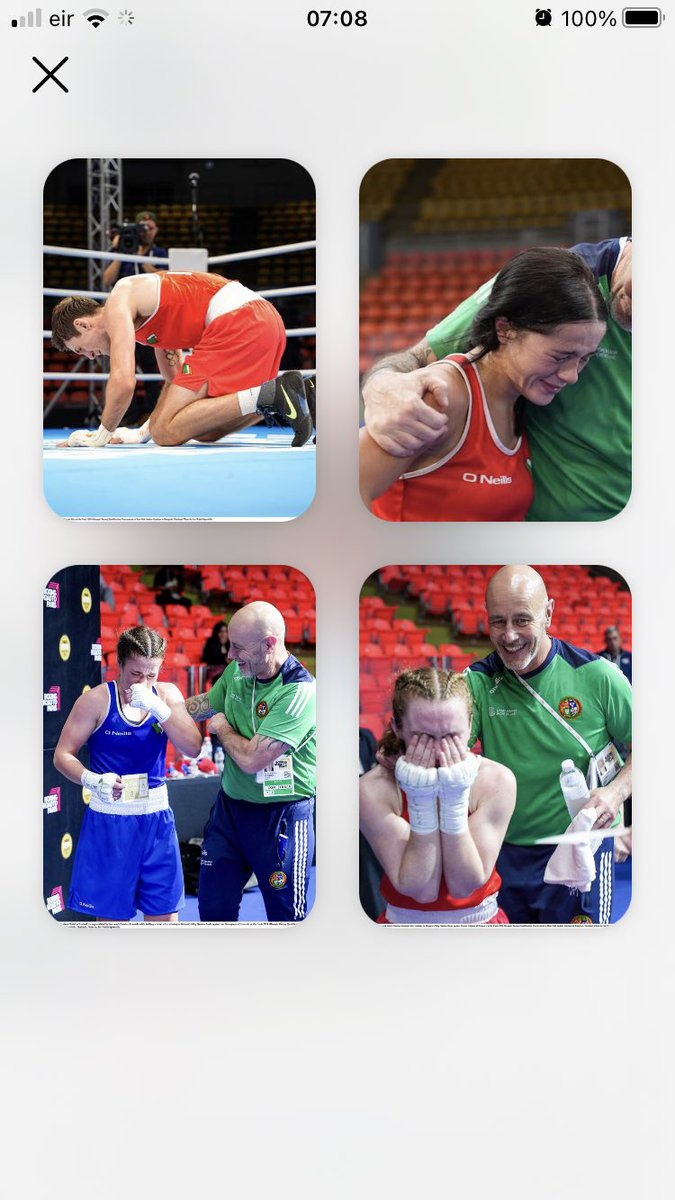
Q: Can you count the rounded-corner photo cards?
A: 4